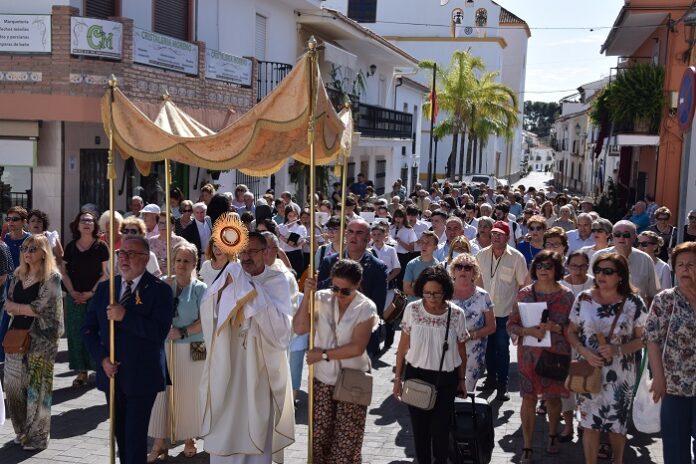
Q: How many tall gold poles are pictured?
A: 4